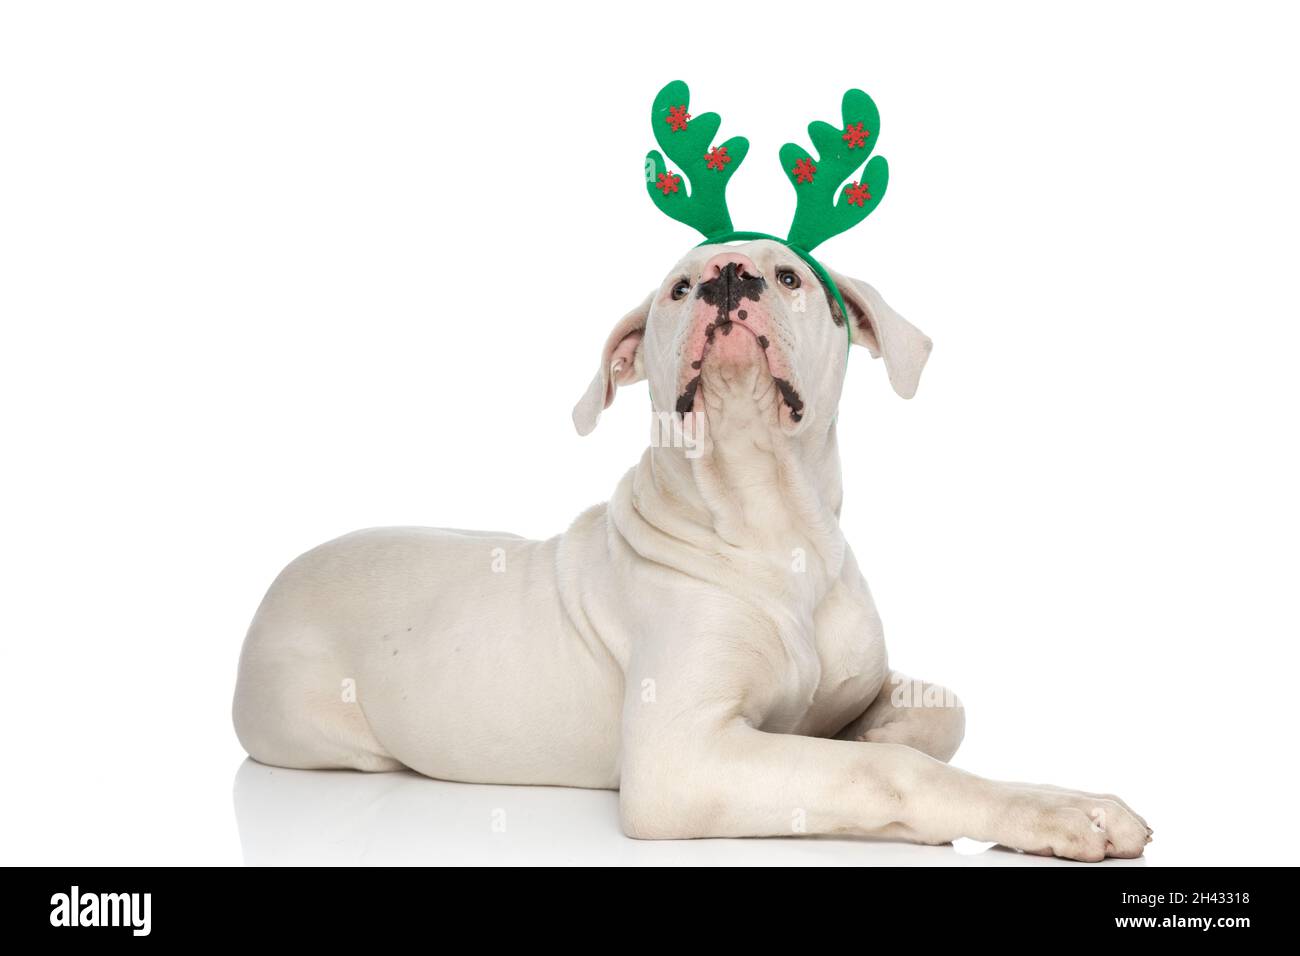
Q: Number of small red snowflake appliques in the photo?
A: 6